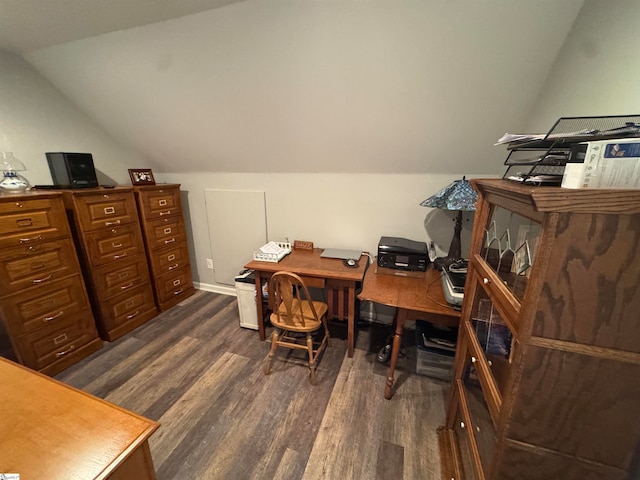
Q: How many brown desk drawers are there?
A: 12